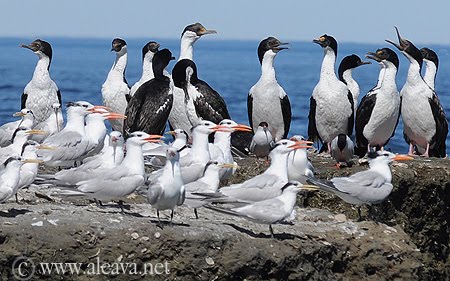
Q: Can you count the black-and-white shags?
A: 12